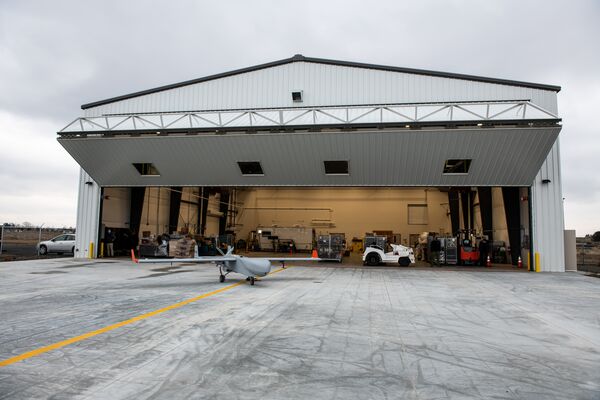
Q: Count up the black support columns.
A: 8